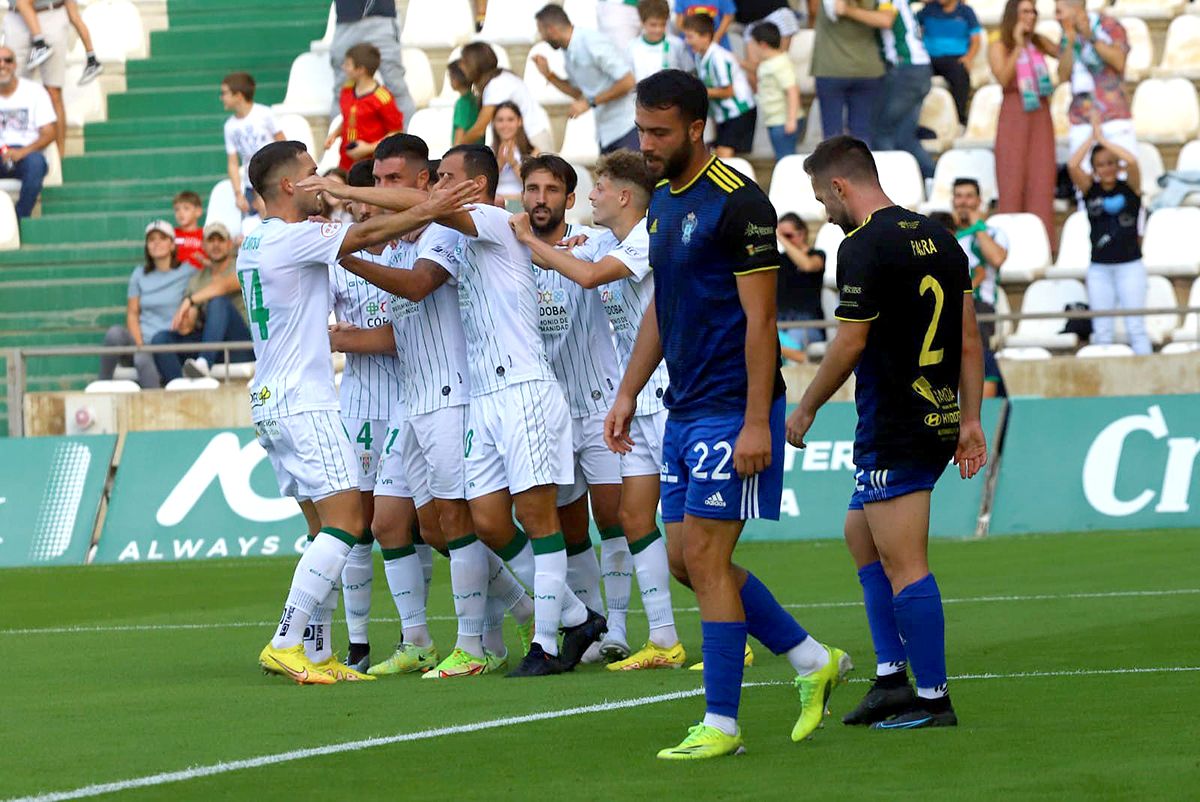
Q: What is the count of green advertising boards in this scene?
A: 4